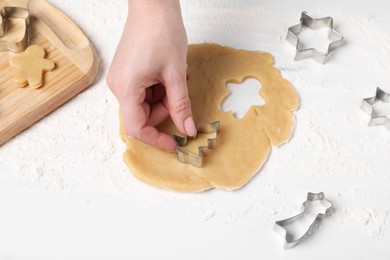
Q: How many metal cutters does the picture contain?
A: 5